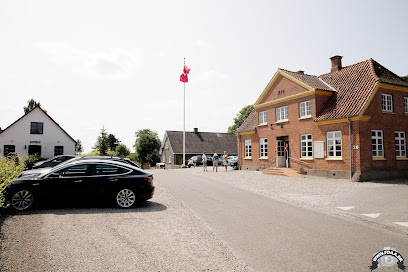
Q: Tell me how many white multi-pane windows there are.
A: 11